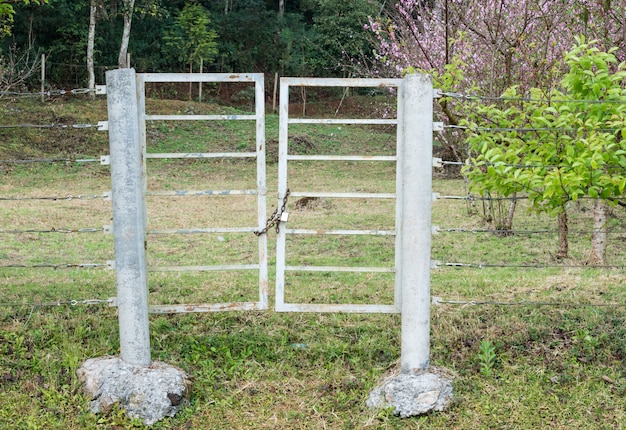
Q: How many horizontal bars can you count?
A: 14